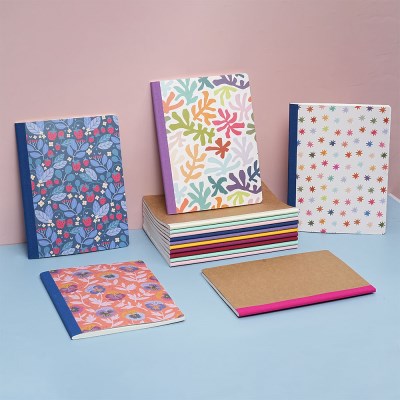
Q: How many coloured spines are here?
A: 15